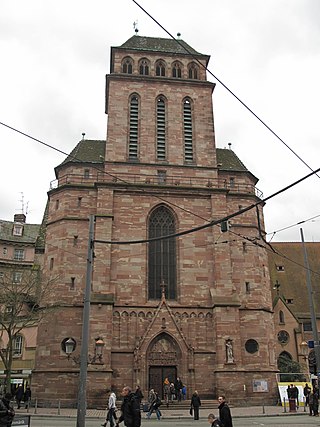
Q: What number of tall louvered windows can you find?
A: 3